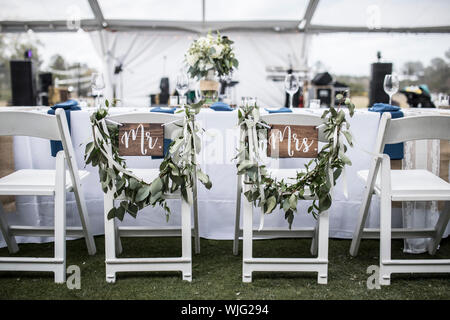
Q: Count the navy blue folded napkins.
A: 5